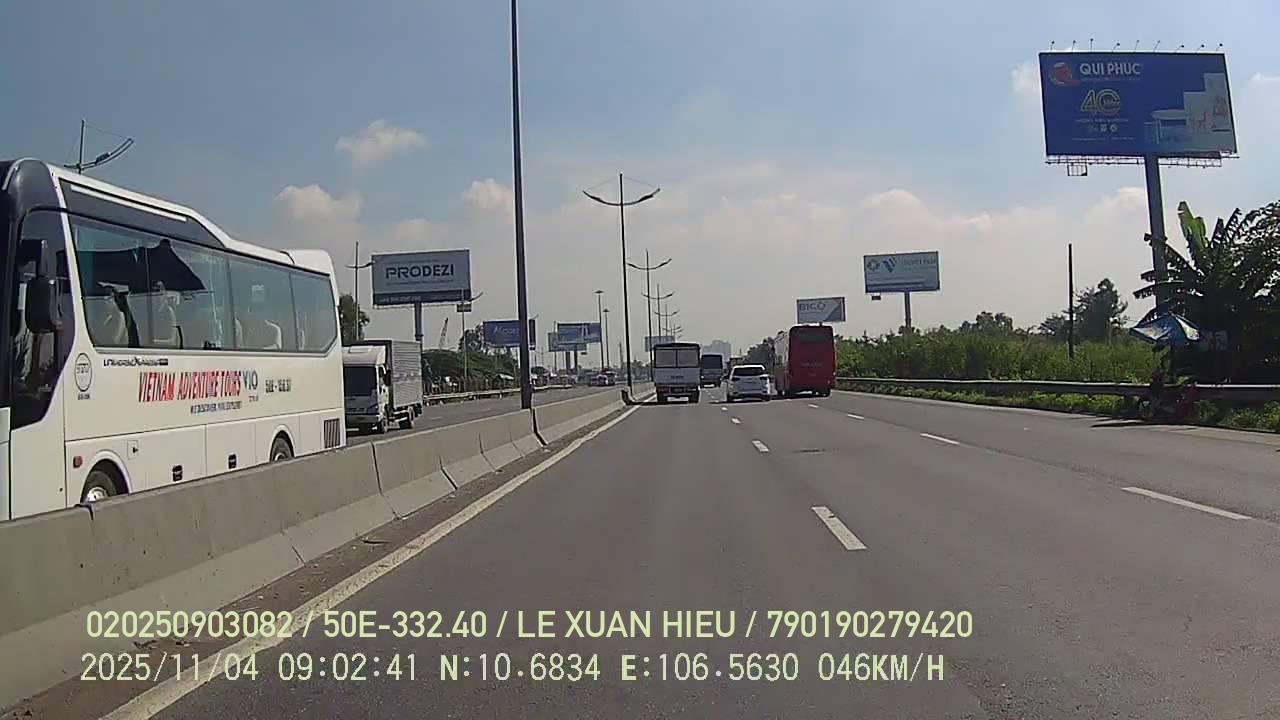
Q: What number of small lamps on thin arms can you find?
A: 9